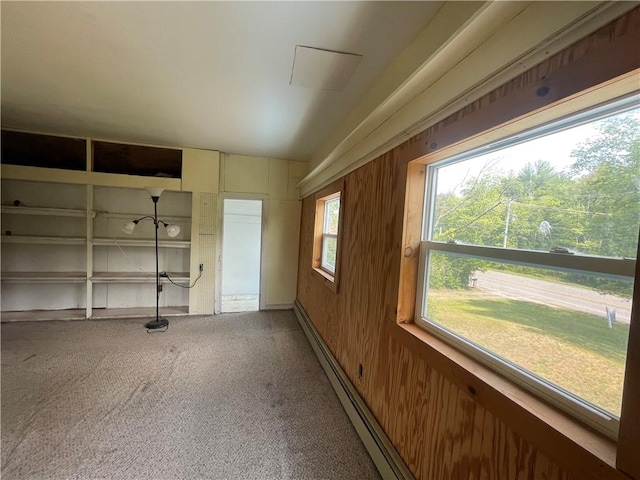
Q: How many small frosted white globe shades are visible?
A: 2